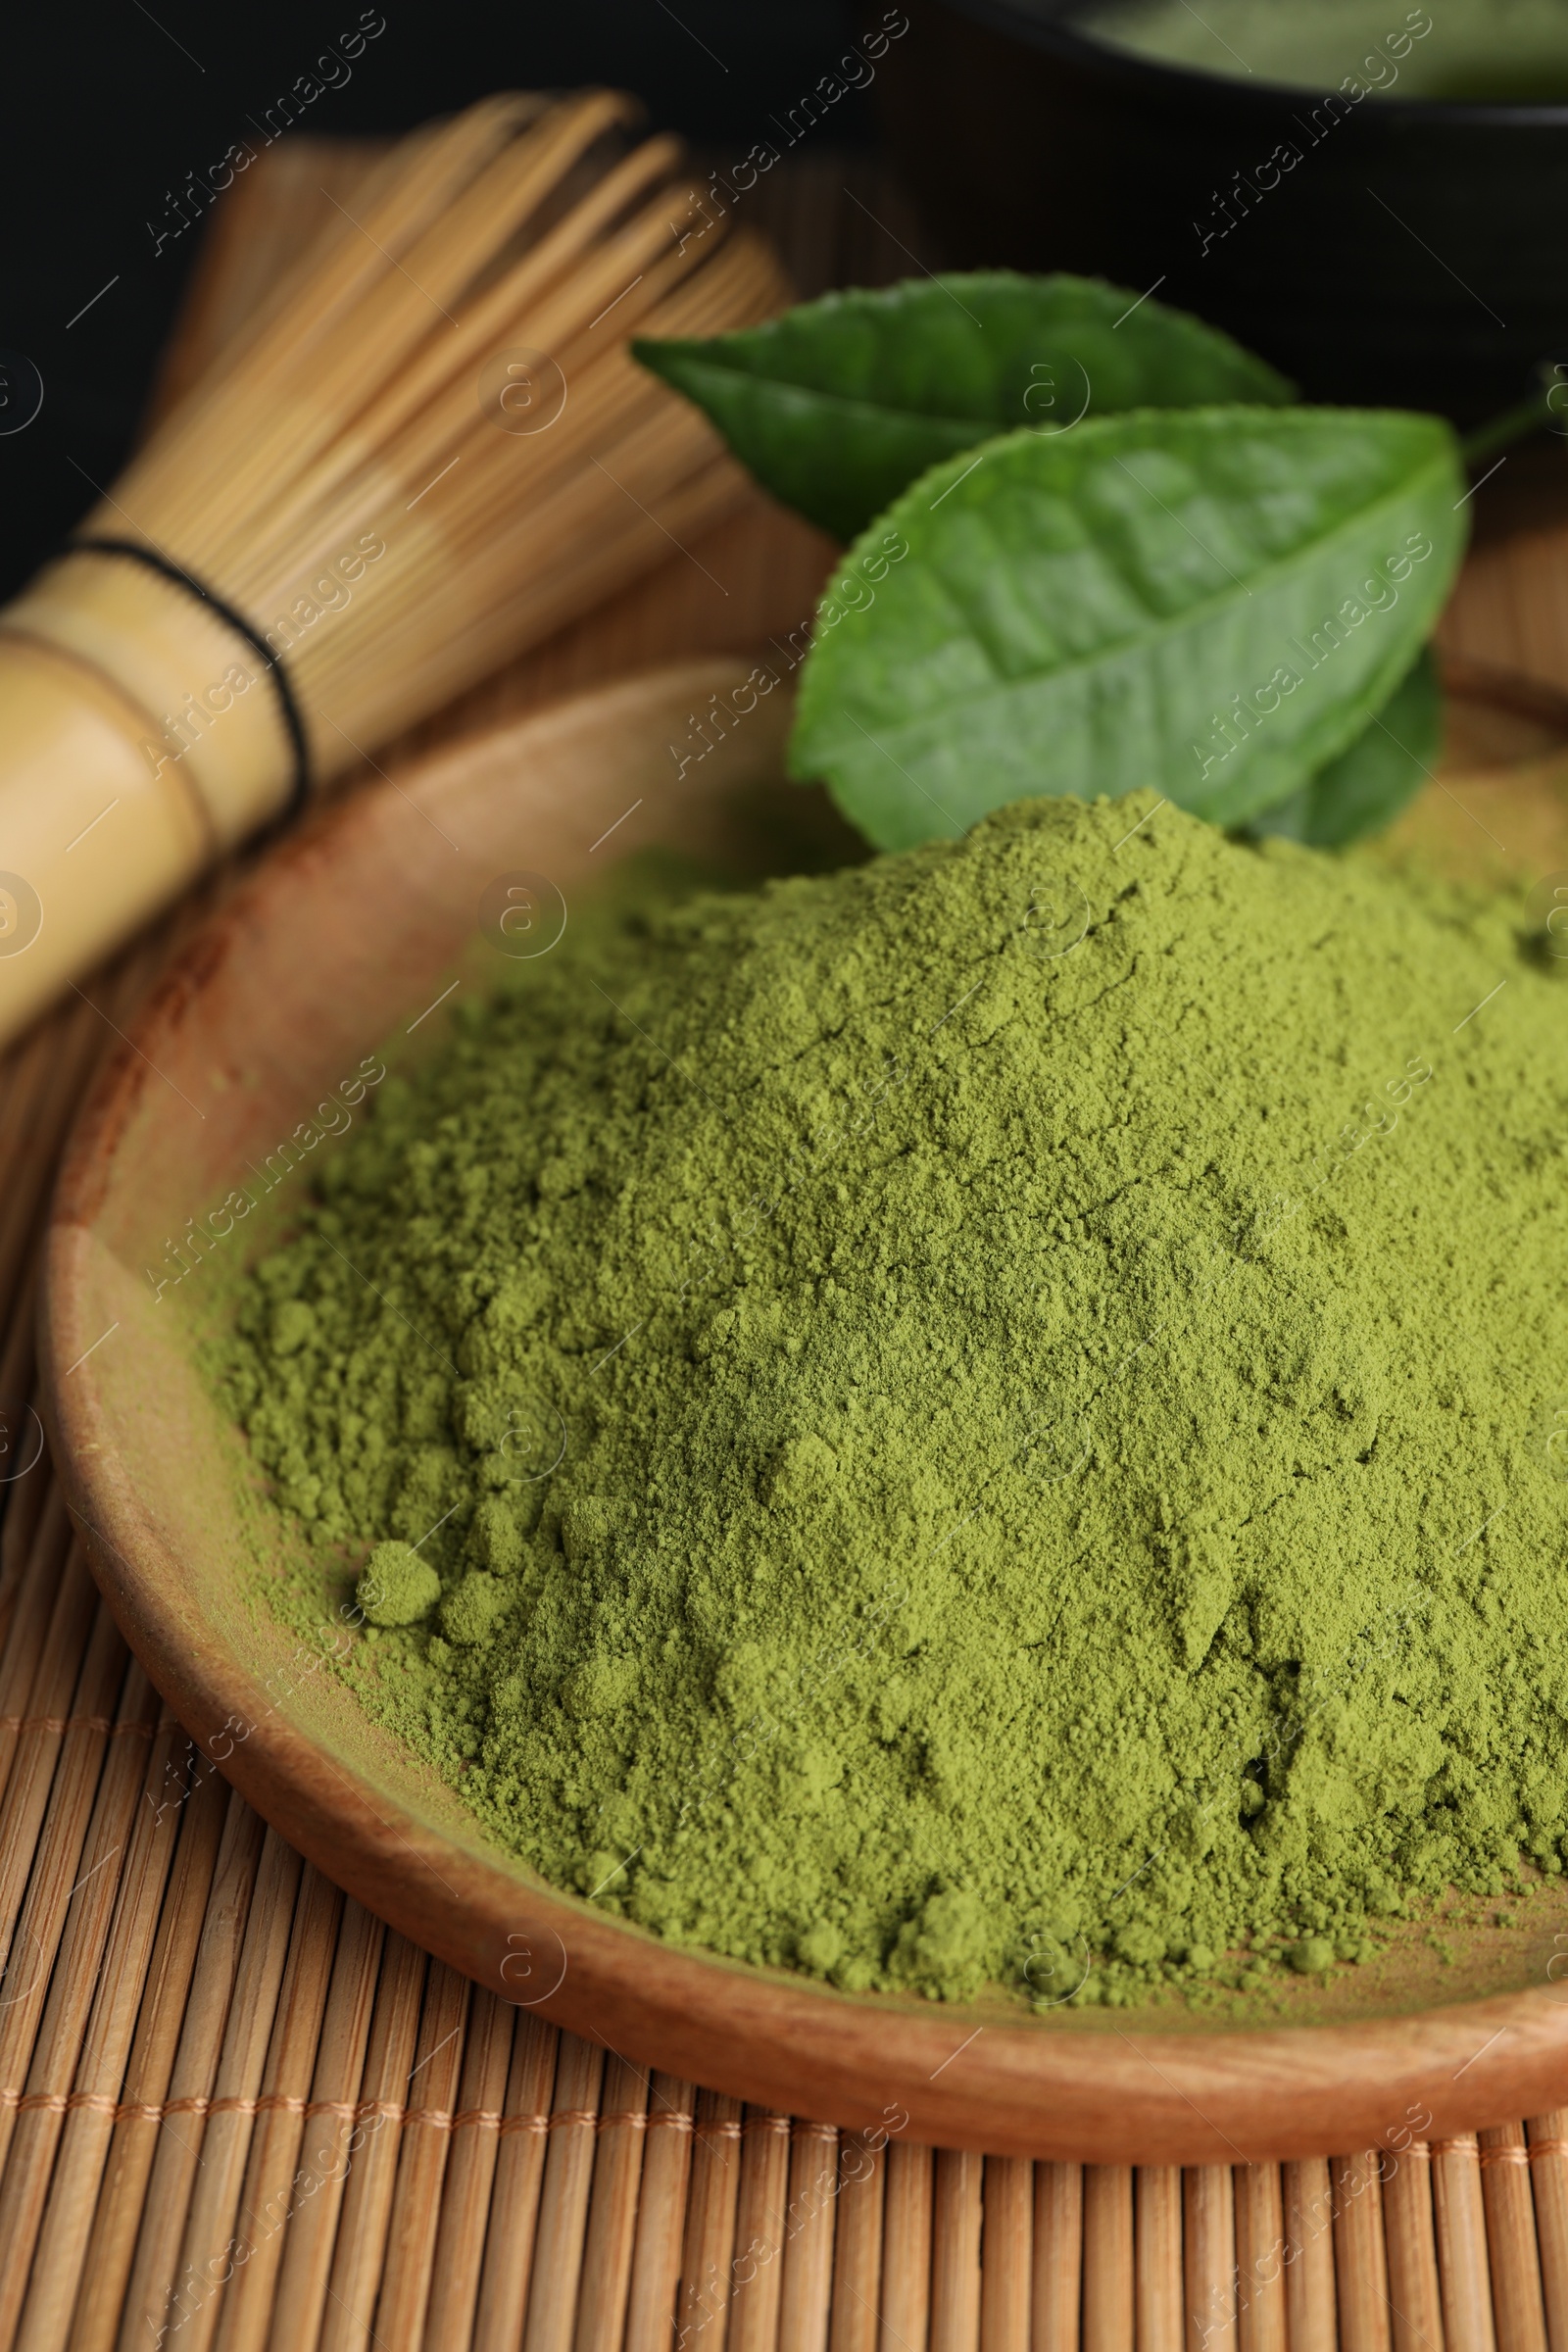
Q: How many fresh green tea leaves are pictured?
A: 3